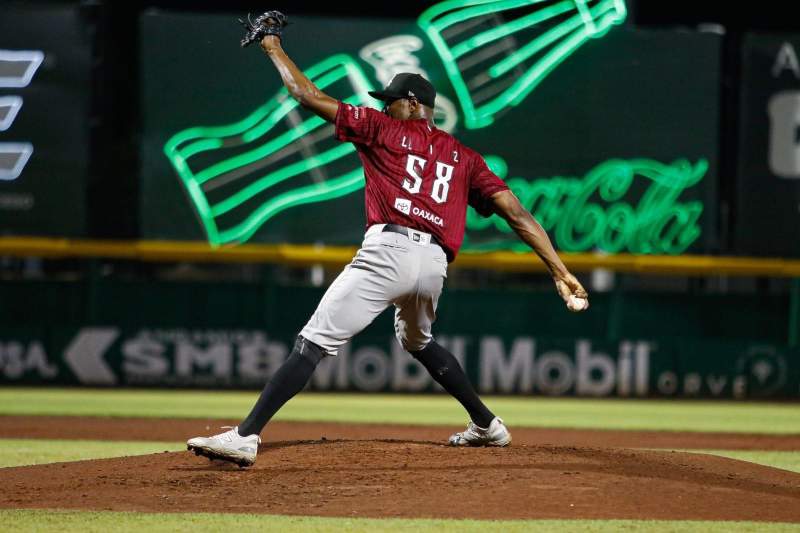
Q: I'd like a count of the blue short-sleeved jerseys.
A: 0